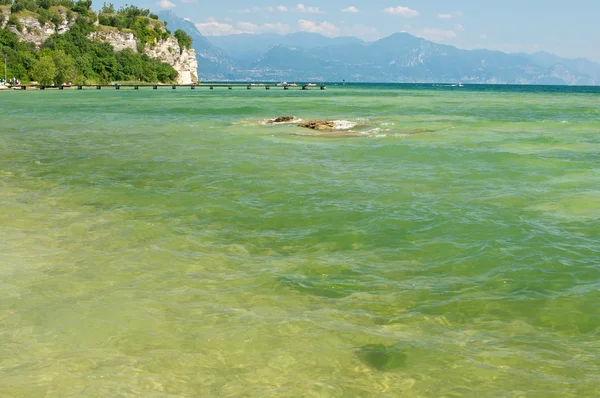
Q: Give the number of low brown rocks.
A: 2